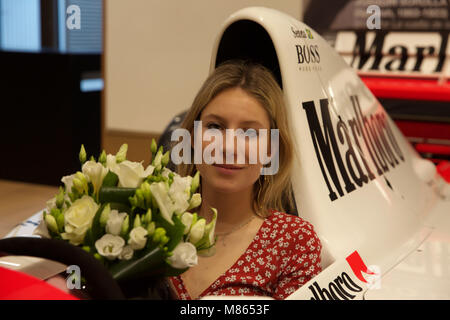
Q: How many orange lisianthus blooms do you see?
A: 0